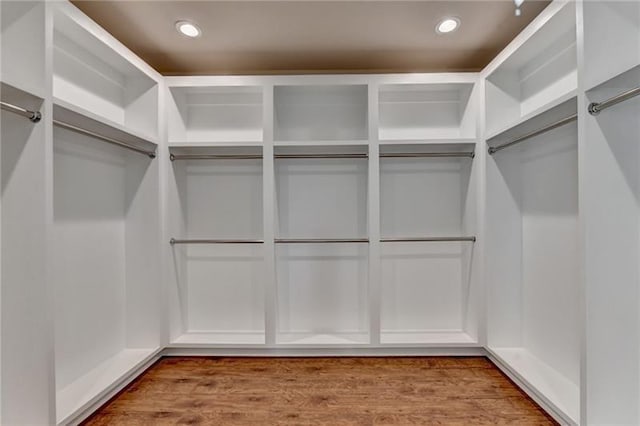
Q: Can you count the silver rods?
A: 10